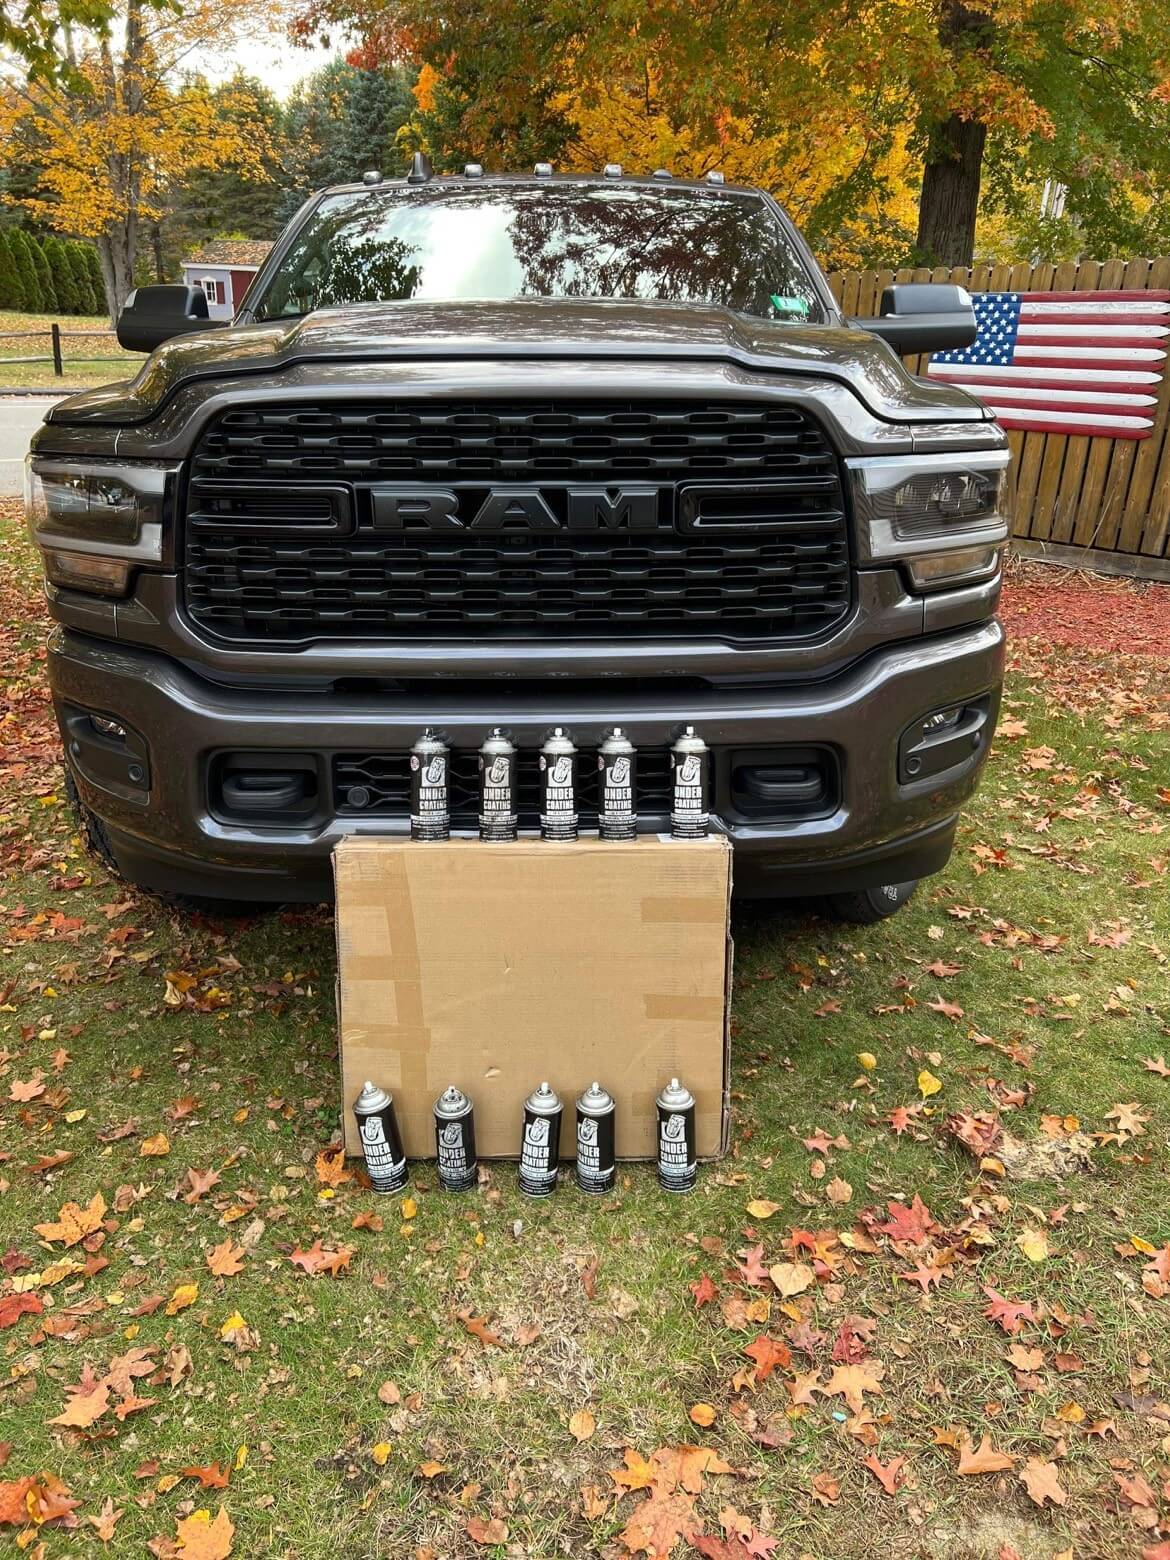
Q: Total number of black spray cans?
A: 10